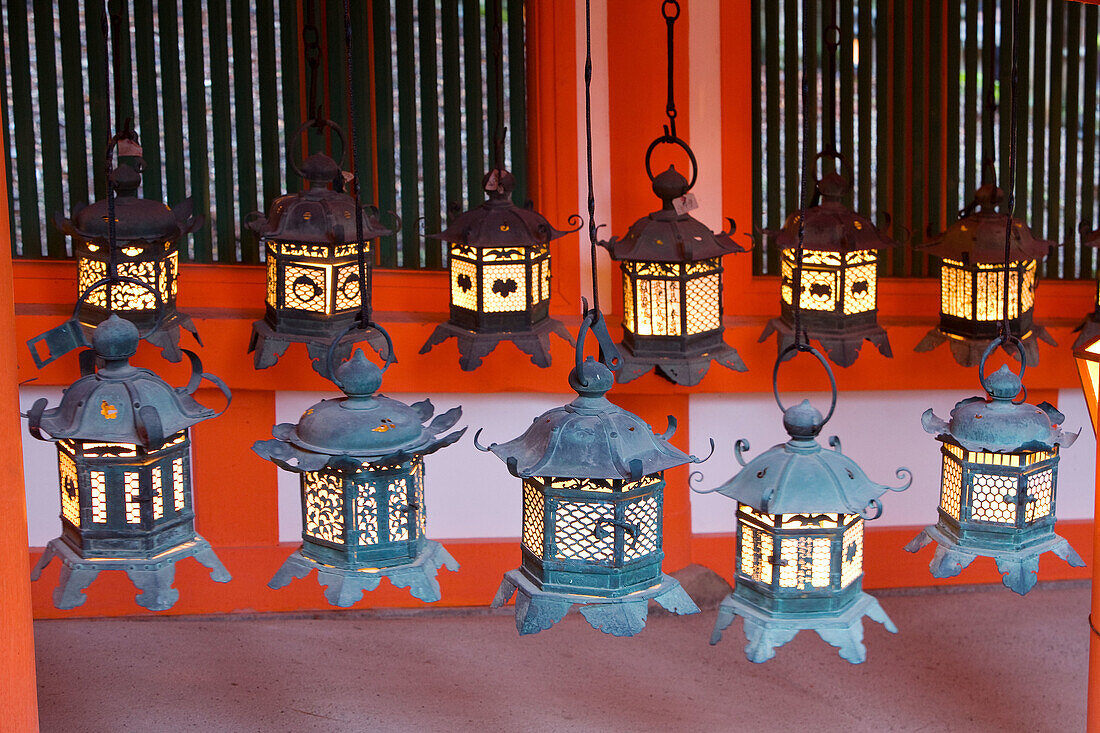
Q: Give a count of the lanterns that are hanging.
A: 11